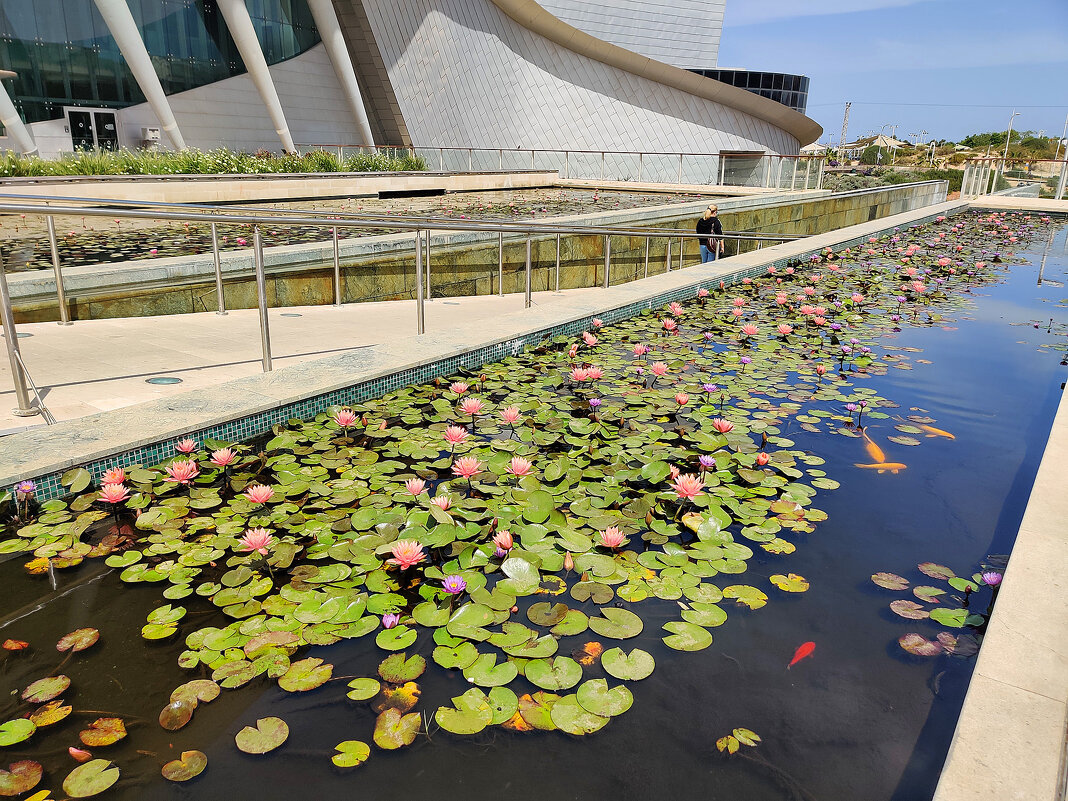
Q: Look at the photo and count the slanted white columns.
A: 4